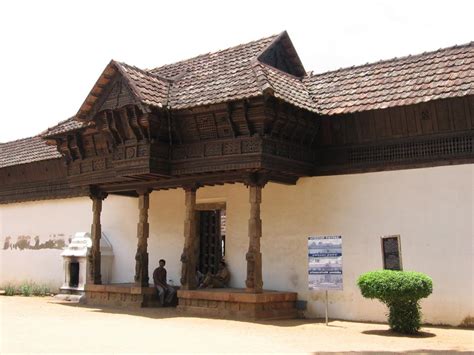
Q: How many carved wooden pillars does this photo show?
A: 4